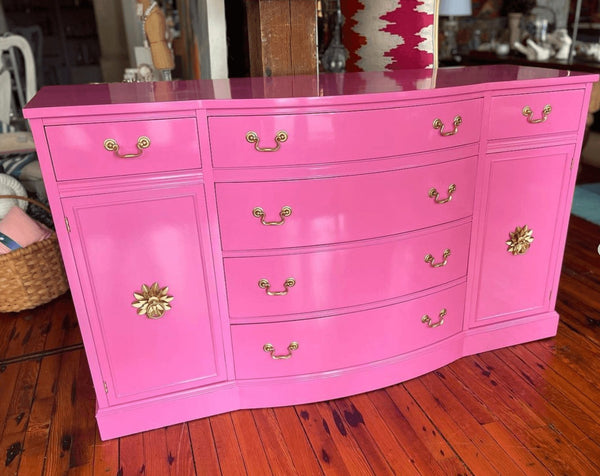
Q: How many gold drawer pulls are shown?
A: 10